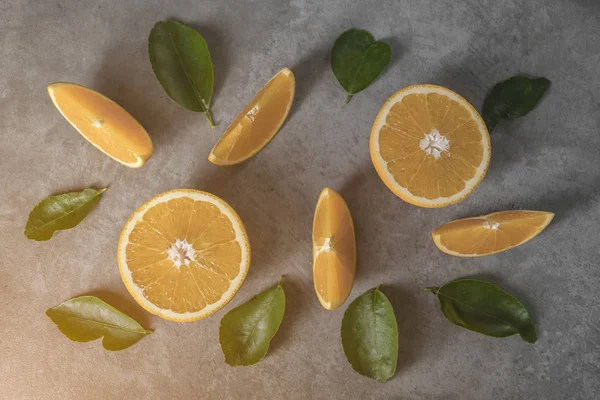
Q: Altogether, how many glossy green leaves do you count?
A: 8